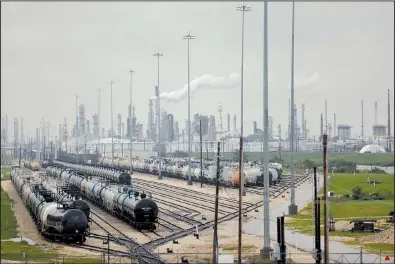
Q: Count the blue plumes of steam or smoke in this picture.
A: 0